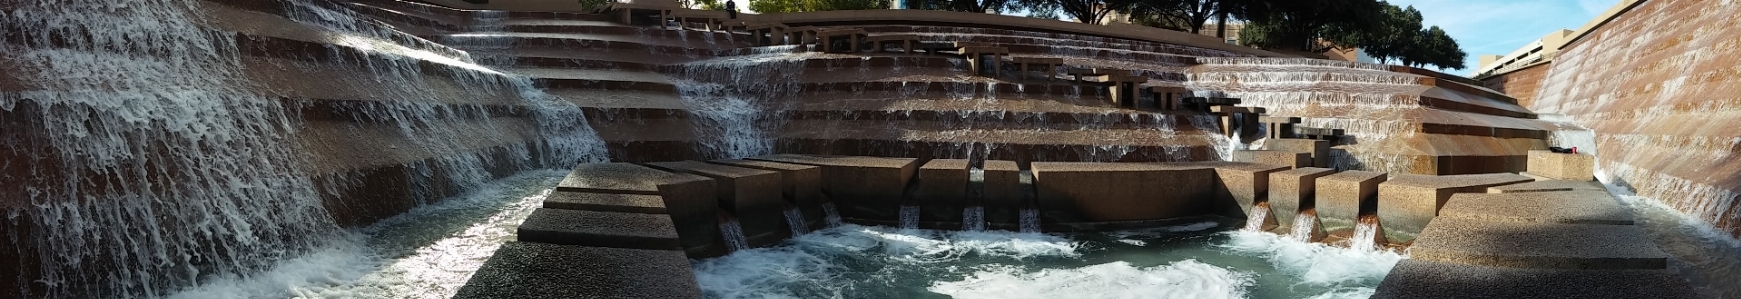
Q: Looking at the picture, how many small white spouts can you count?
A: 9